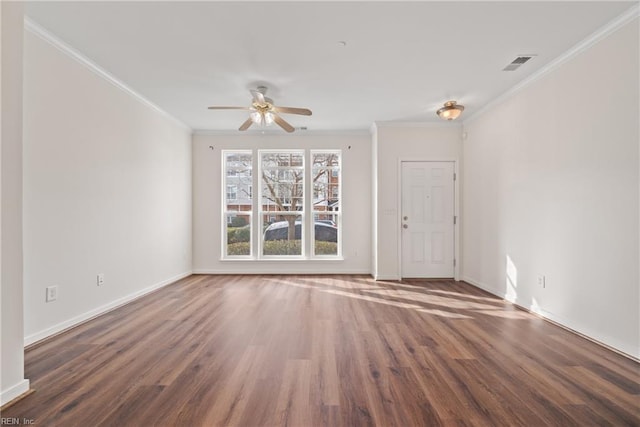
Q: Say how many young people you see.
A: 0